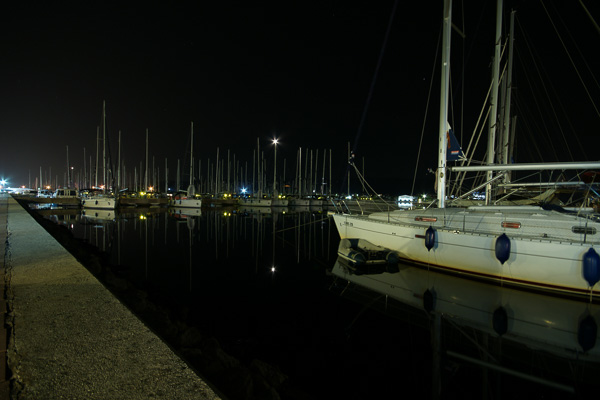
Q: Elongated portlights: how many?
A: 3